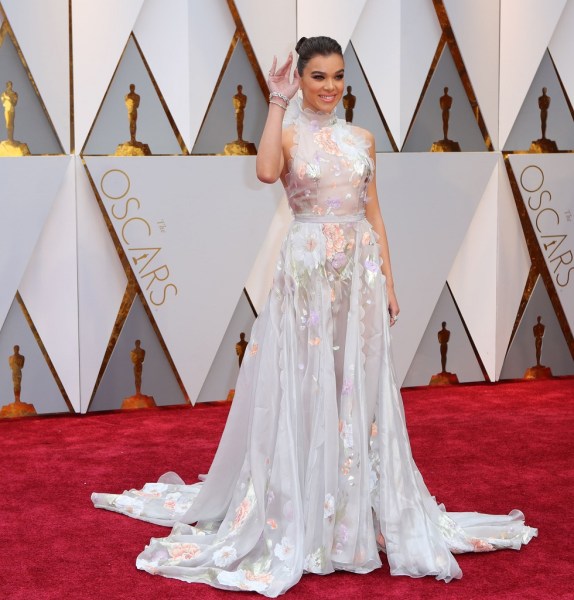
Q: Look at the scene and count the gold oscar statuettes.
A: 11